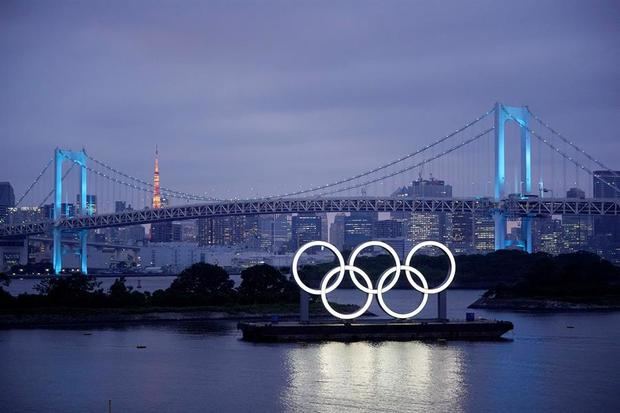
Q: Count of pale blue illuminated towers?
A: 2